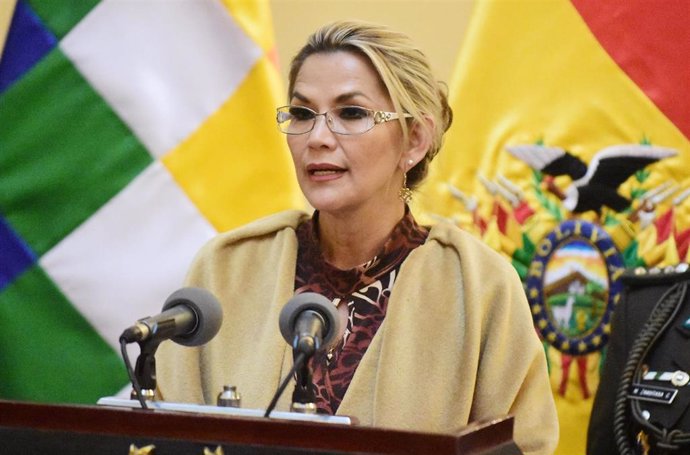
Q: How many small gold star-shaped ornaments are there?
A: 2